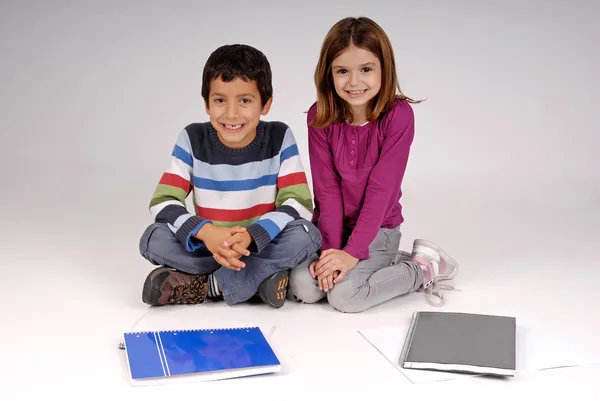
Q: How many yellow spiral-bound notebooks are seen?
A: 0